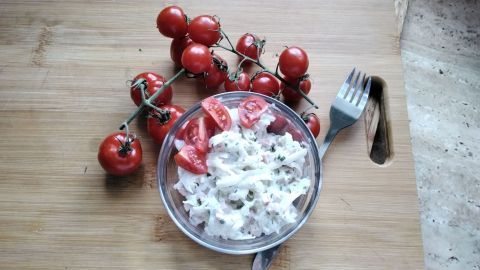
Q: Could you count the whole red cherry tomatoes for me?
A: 14